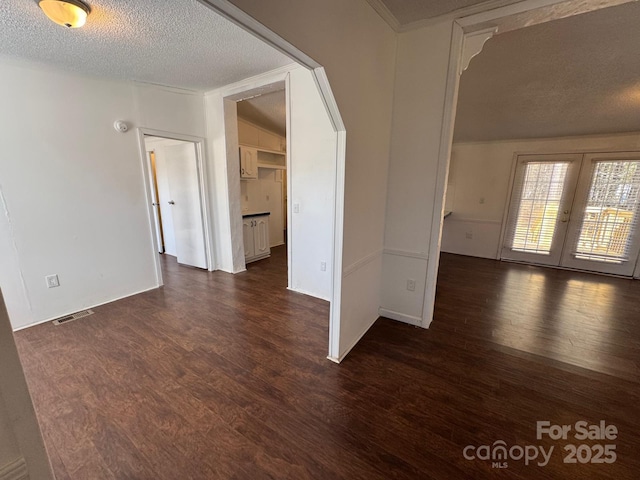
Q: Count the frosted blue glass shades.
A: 0